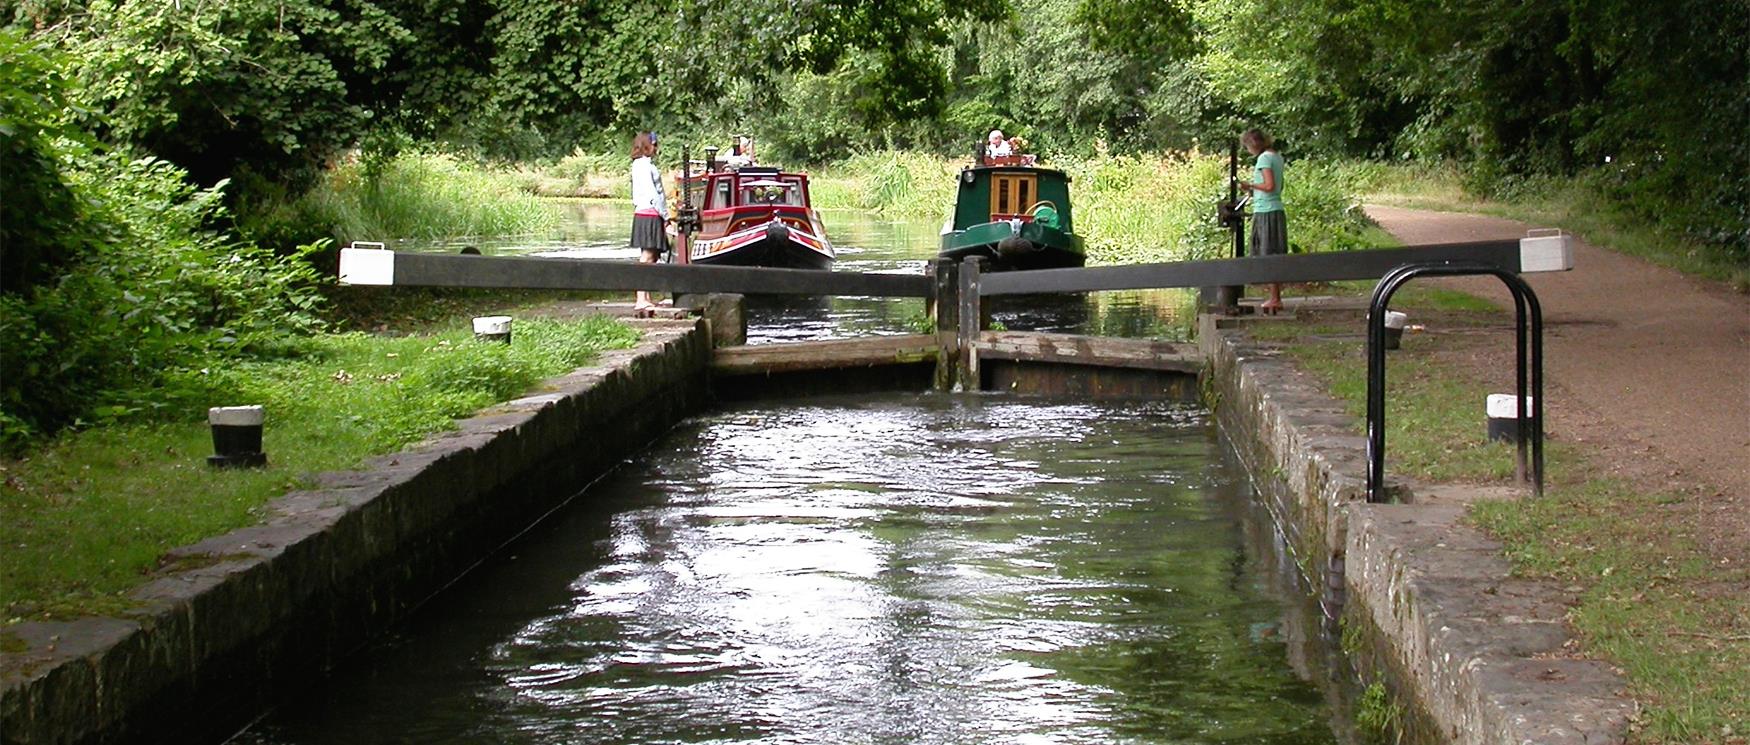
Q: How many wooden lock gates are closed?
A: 2